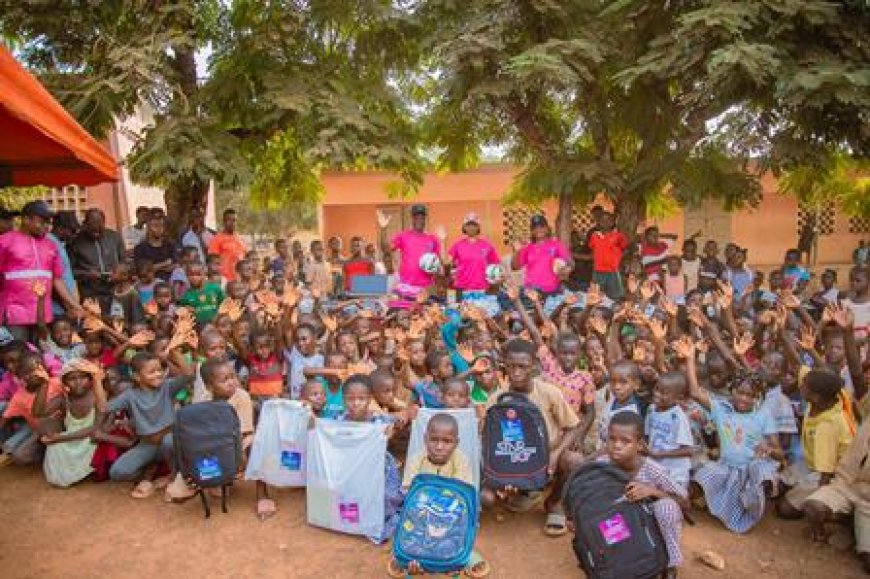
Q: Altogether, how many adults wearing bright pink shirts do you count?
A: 4